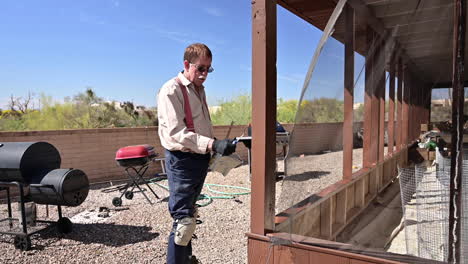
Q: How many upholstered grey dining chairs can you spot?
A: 0